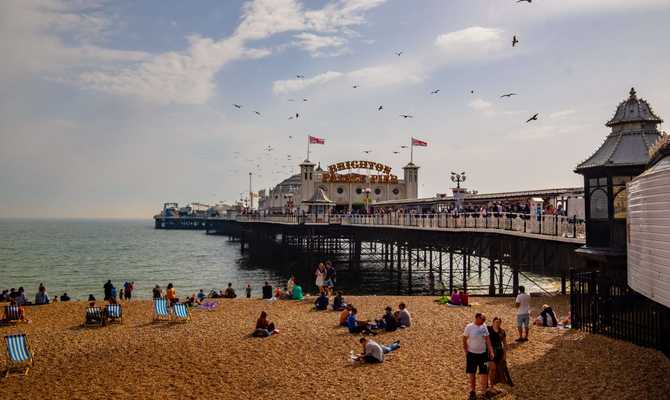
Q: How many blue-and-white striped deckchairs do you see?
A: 6